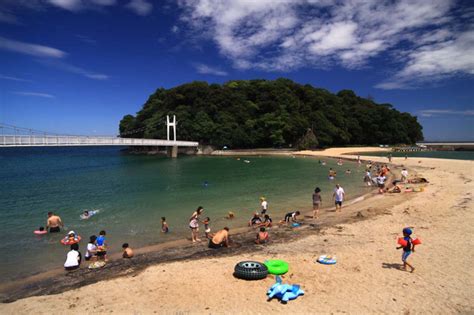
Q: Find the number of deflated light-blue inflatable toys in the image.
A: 1